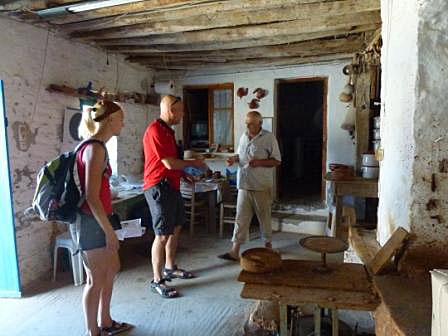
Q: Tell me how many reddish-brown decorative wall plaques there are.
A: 3